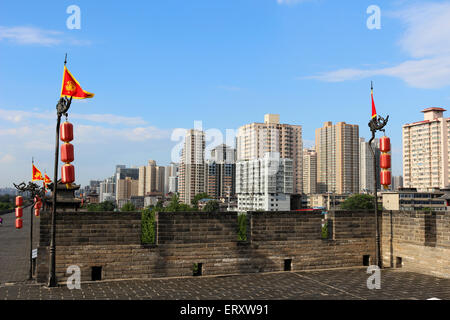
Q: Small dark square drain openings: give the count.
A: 5